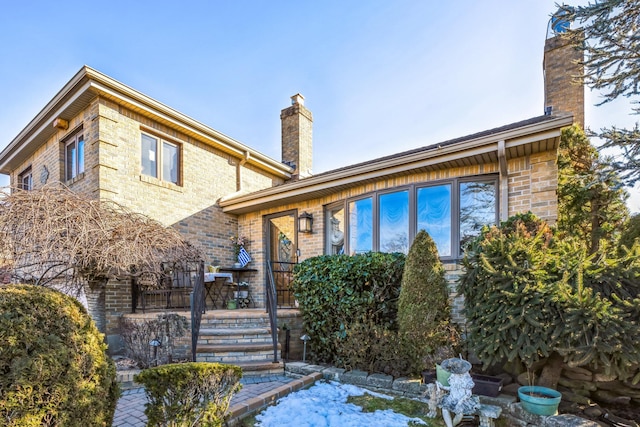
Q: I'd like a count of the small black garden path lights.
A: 2